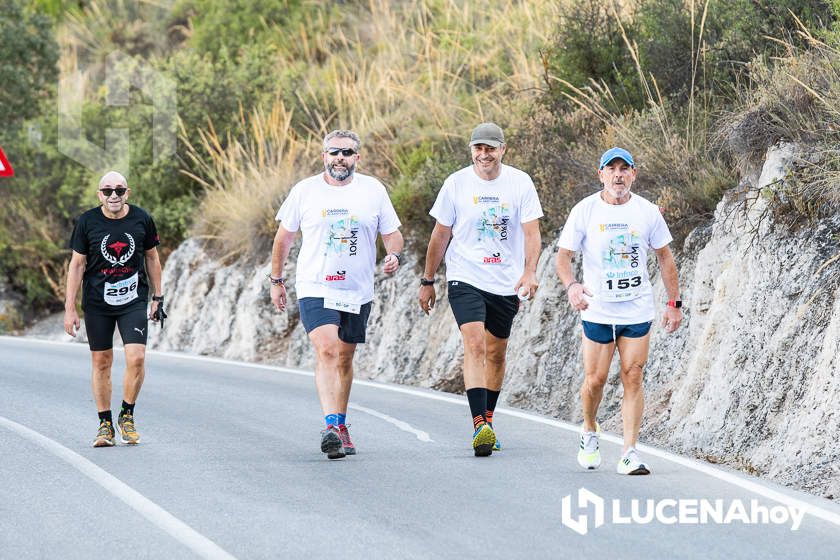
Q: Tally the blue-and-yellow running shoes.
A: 2